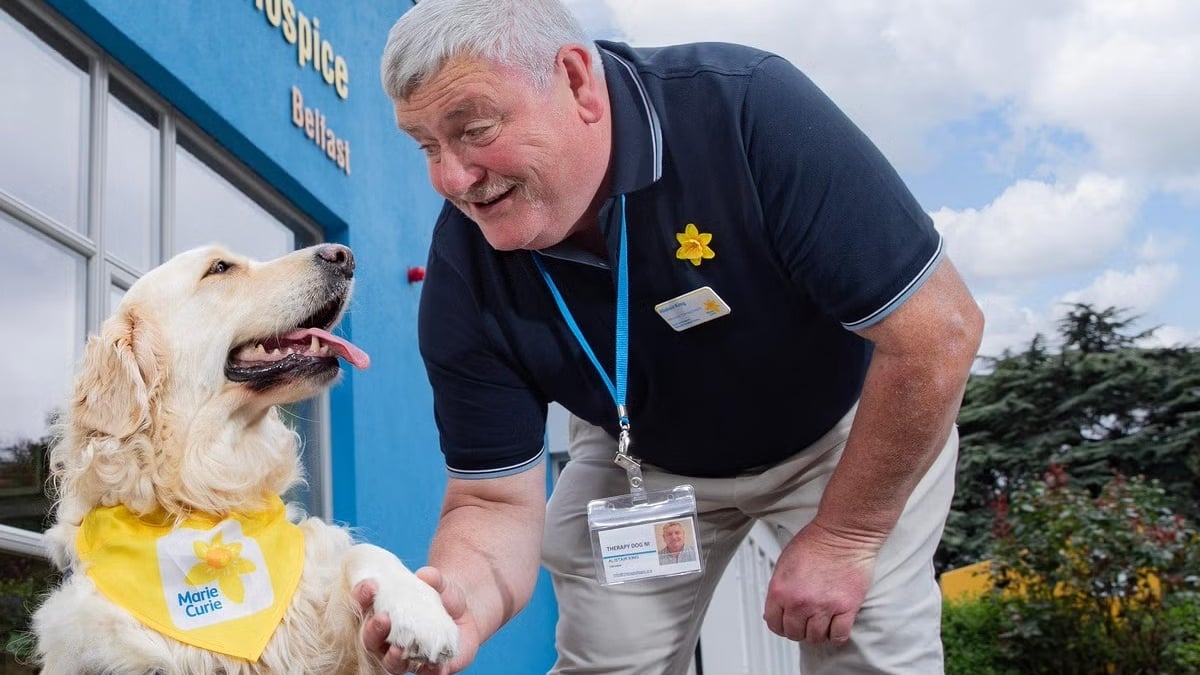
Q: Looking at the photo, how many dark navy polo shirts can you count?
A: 1